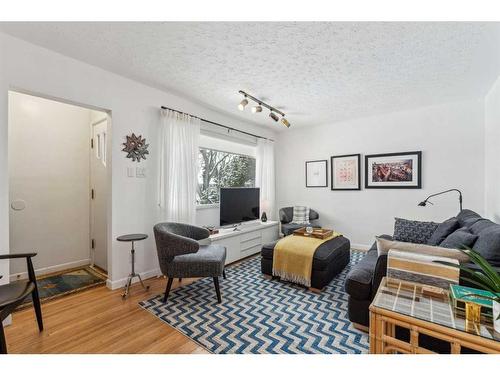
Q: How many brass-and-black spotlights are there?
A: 4